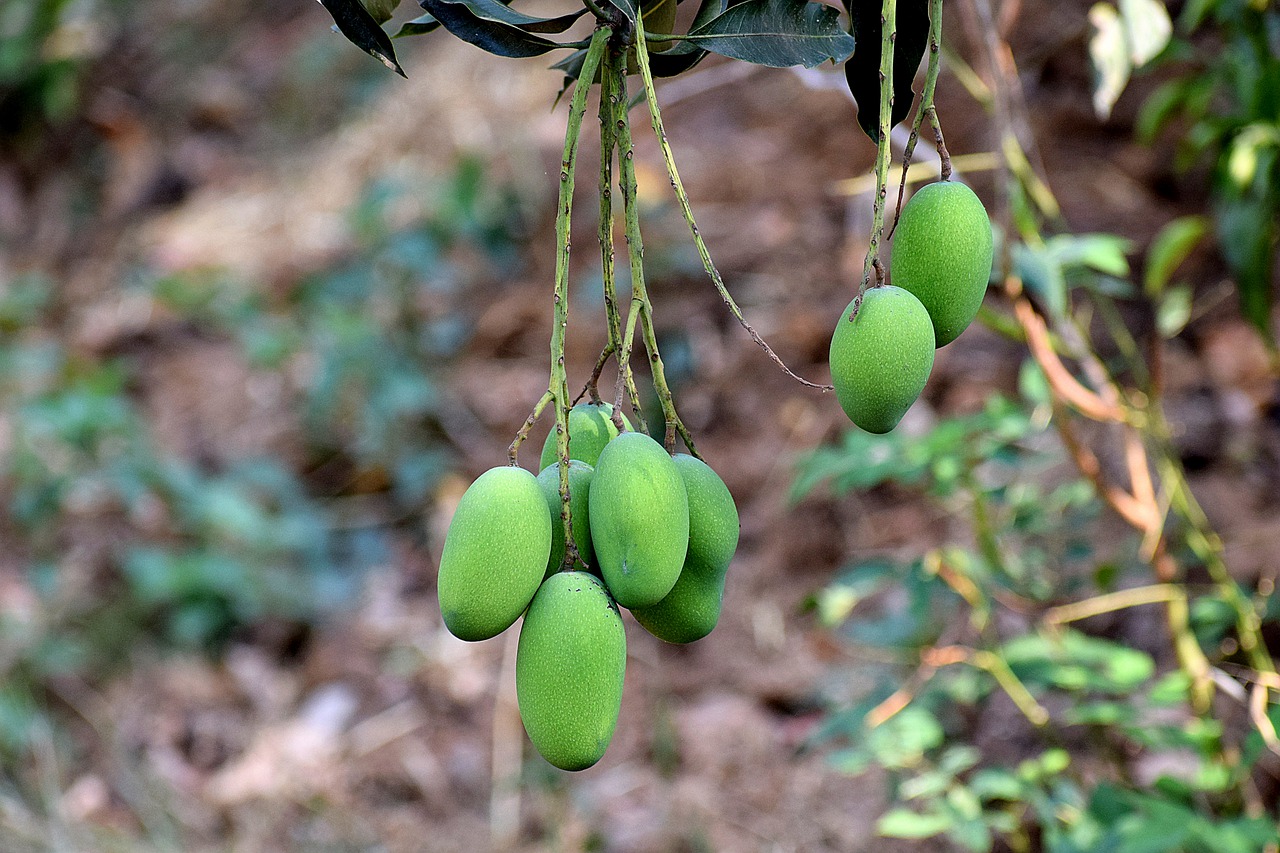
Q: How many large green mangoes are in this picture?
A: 8